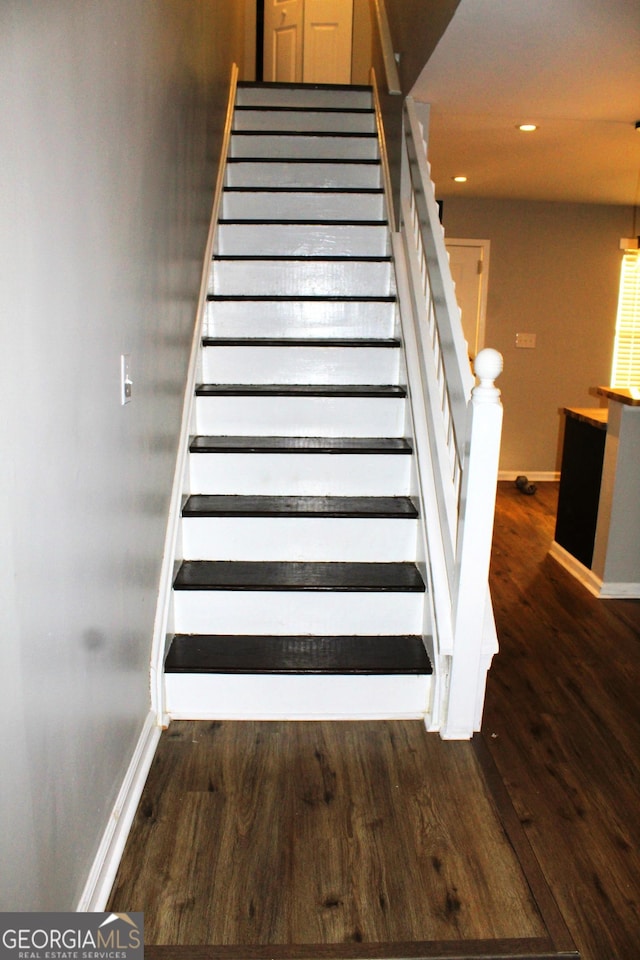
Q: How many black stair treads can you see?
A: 14